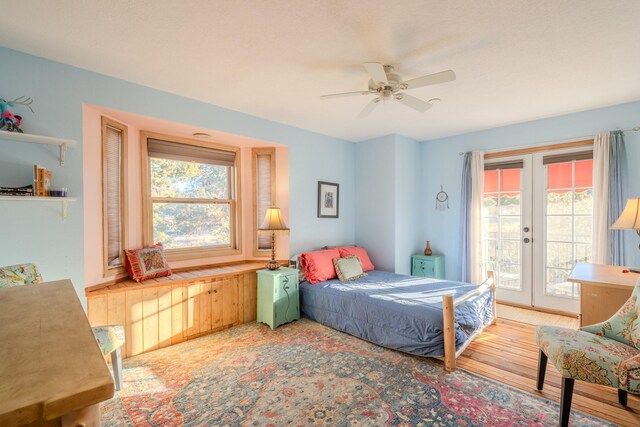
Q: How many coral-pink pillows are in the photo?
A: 2